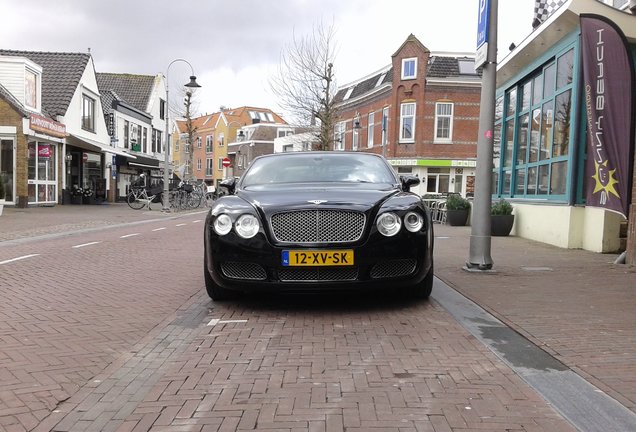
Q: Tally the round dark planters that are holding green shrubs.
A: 2